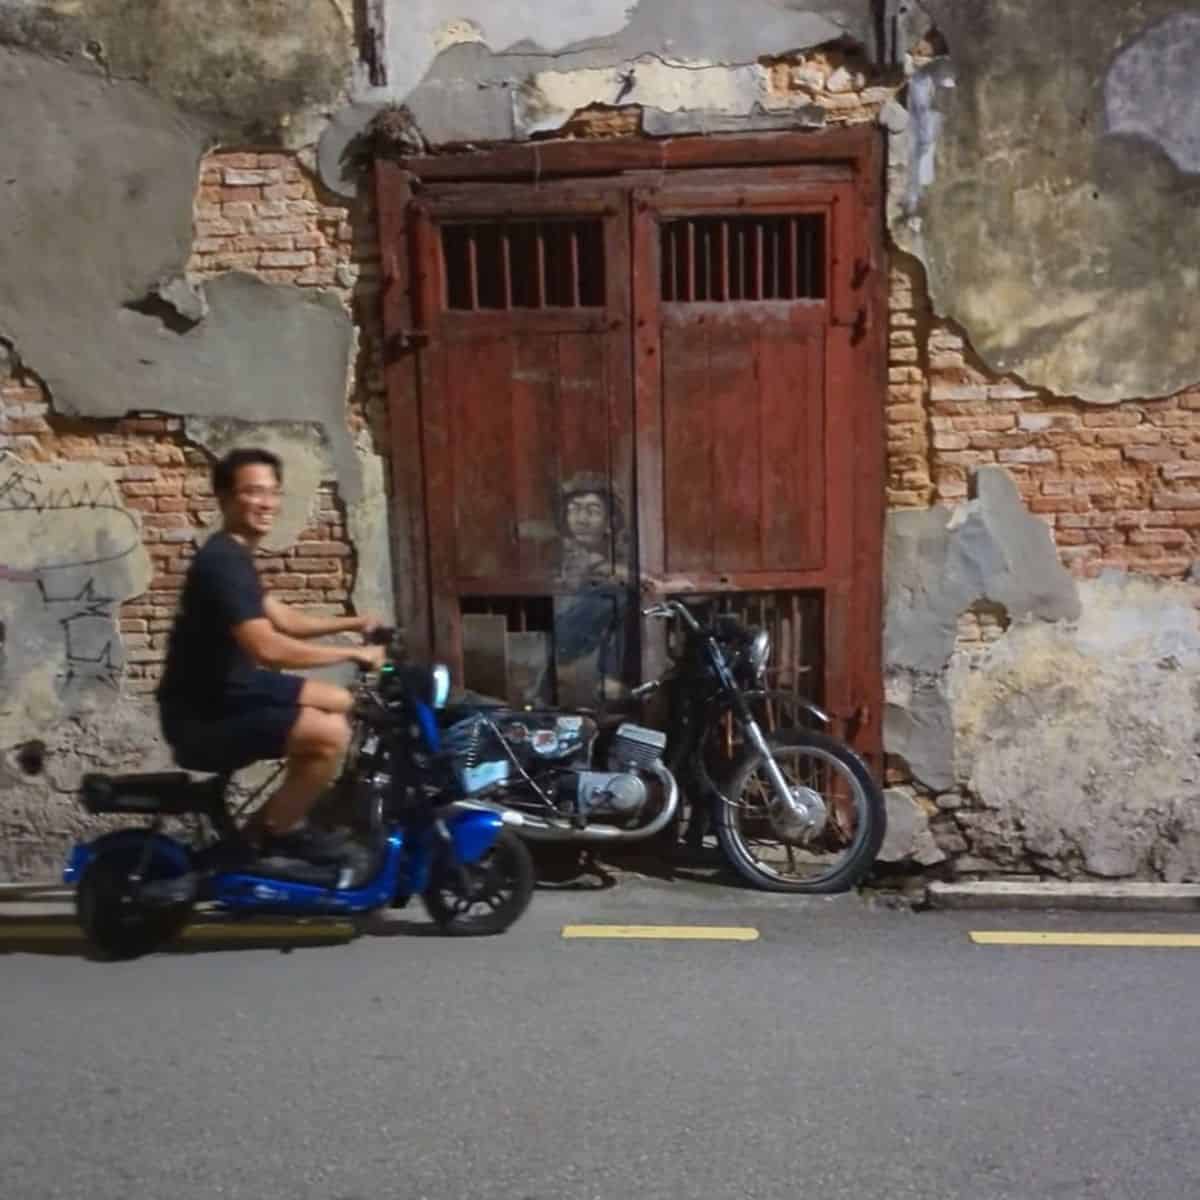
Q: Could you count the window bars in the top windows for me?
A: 13